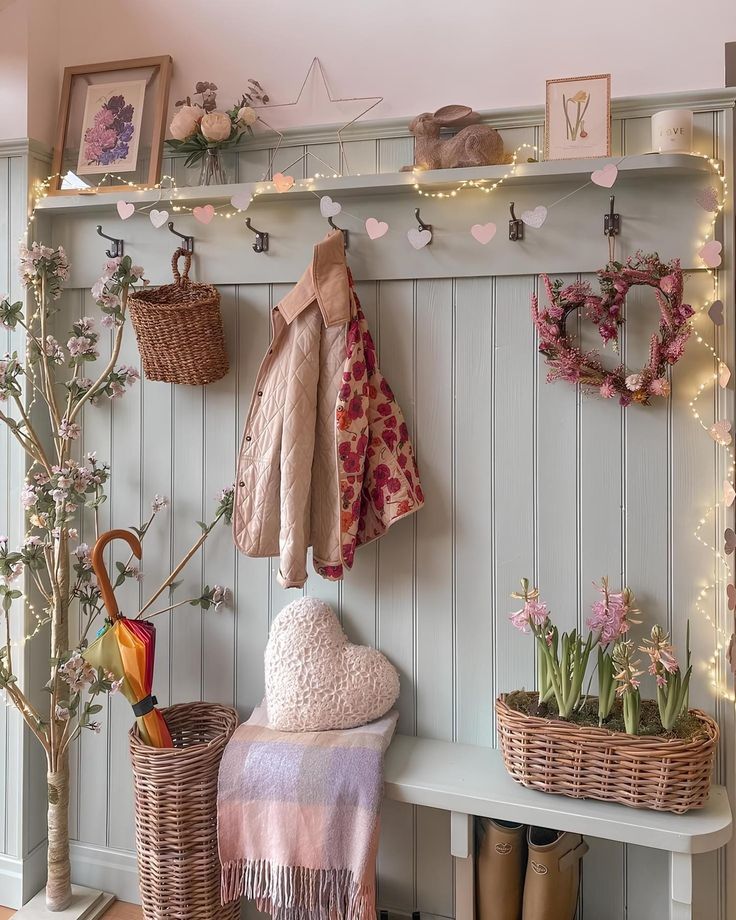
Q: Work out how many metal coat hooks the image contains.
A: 7